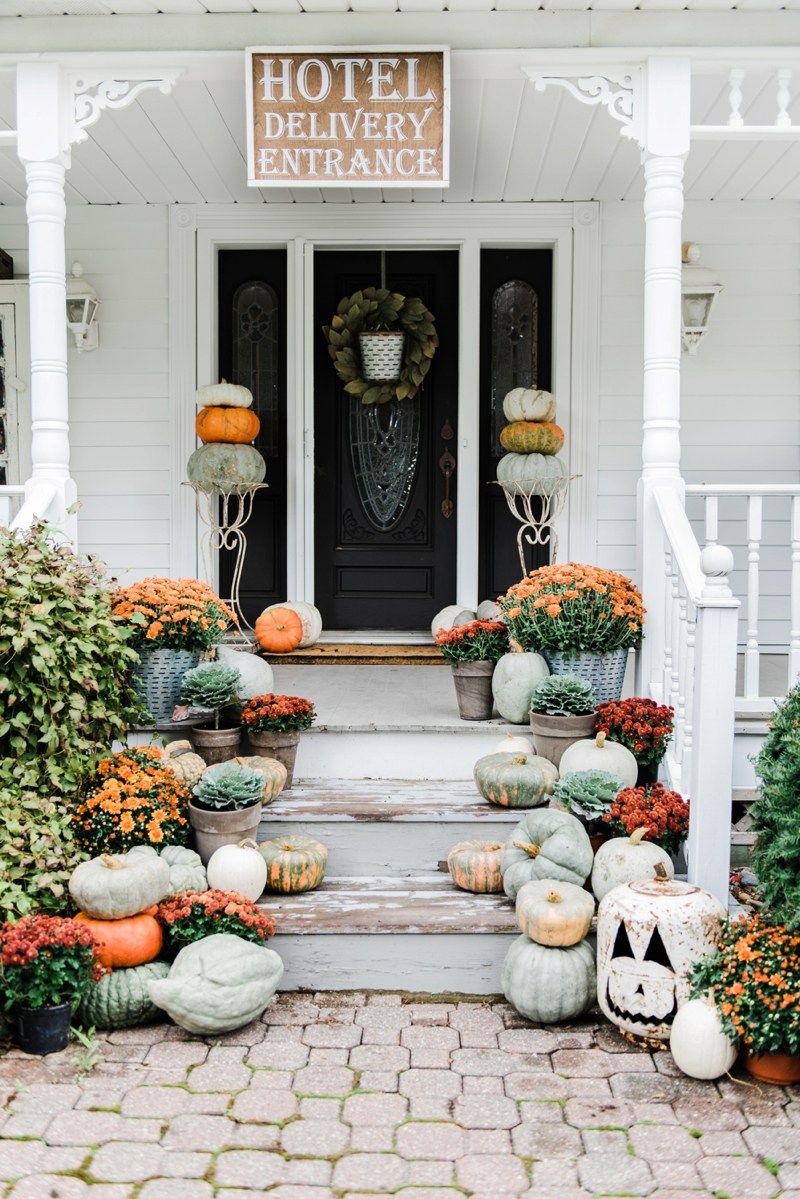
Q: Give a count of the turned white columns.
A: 2